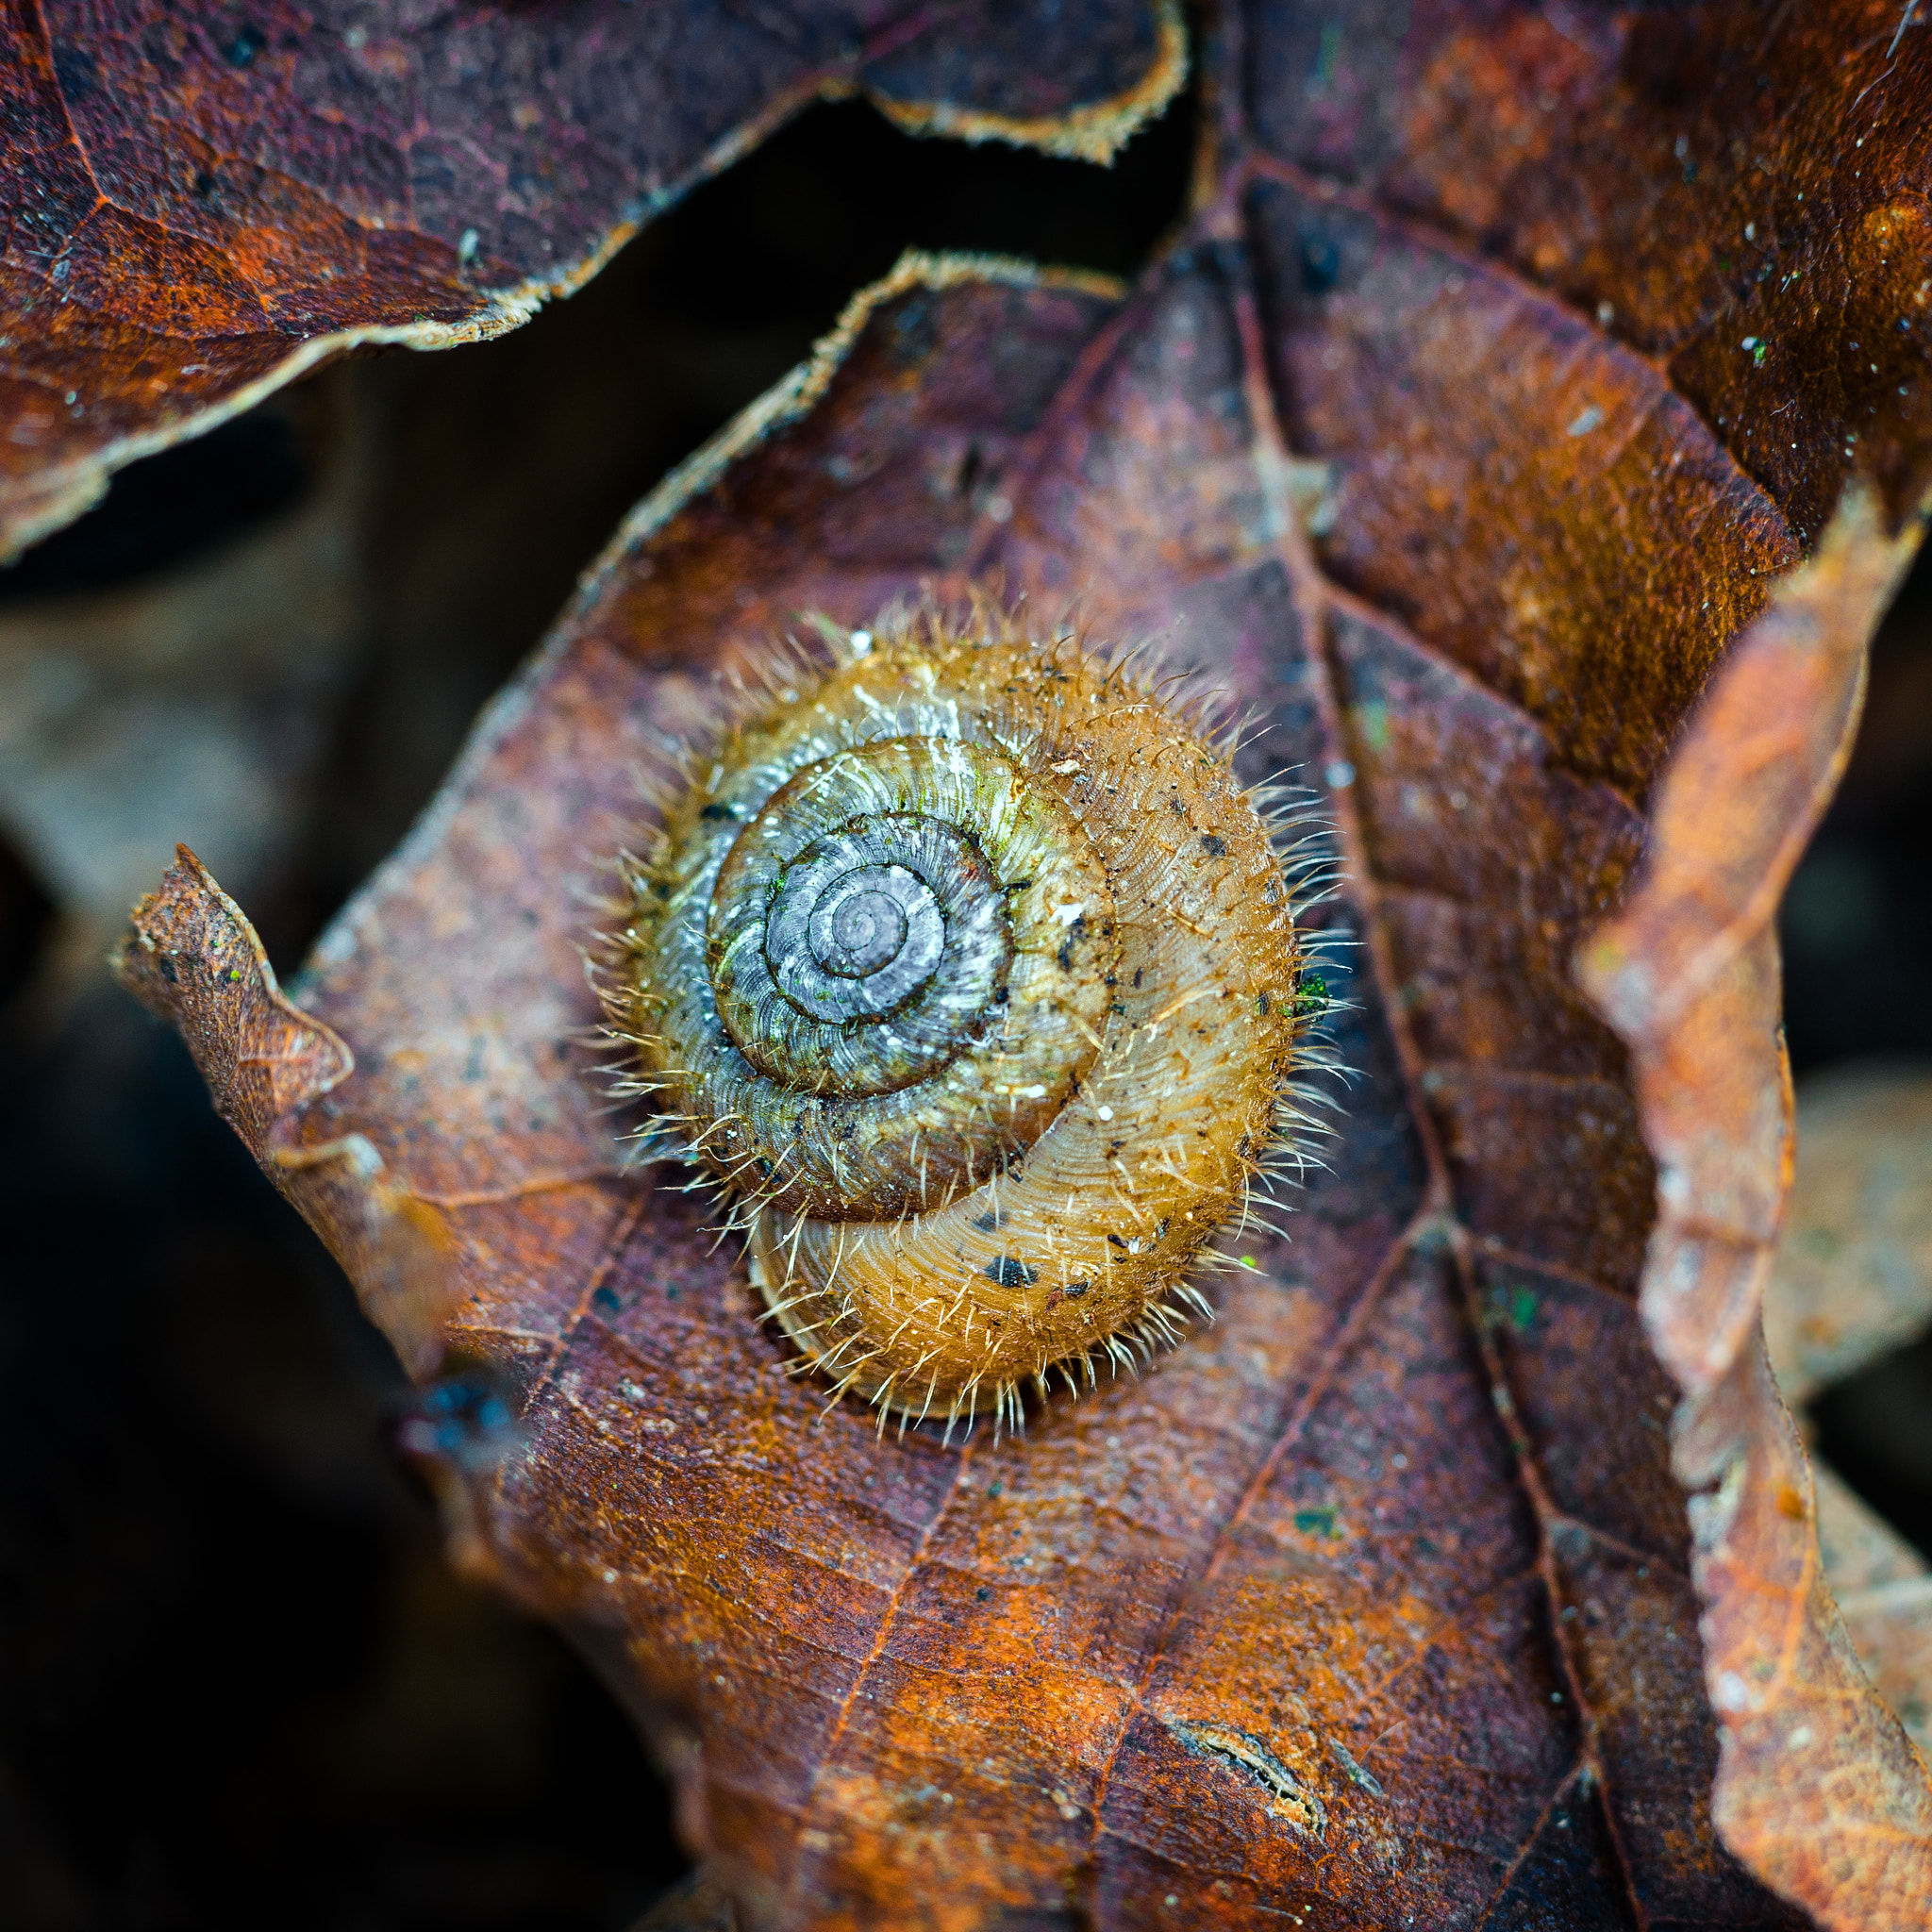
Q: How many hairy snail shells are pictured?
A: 1